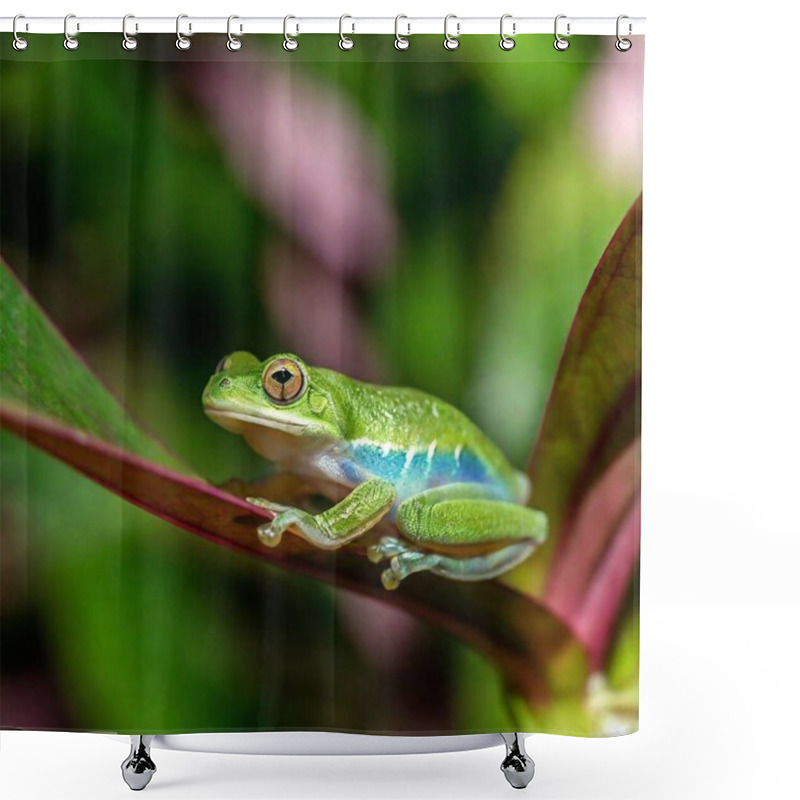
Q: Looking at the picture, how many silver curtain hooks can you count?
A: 12